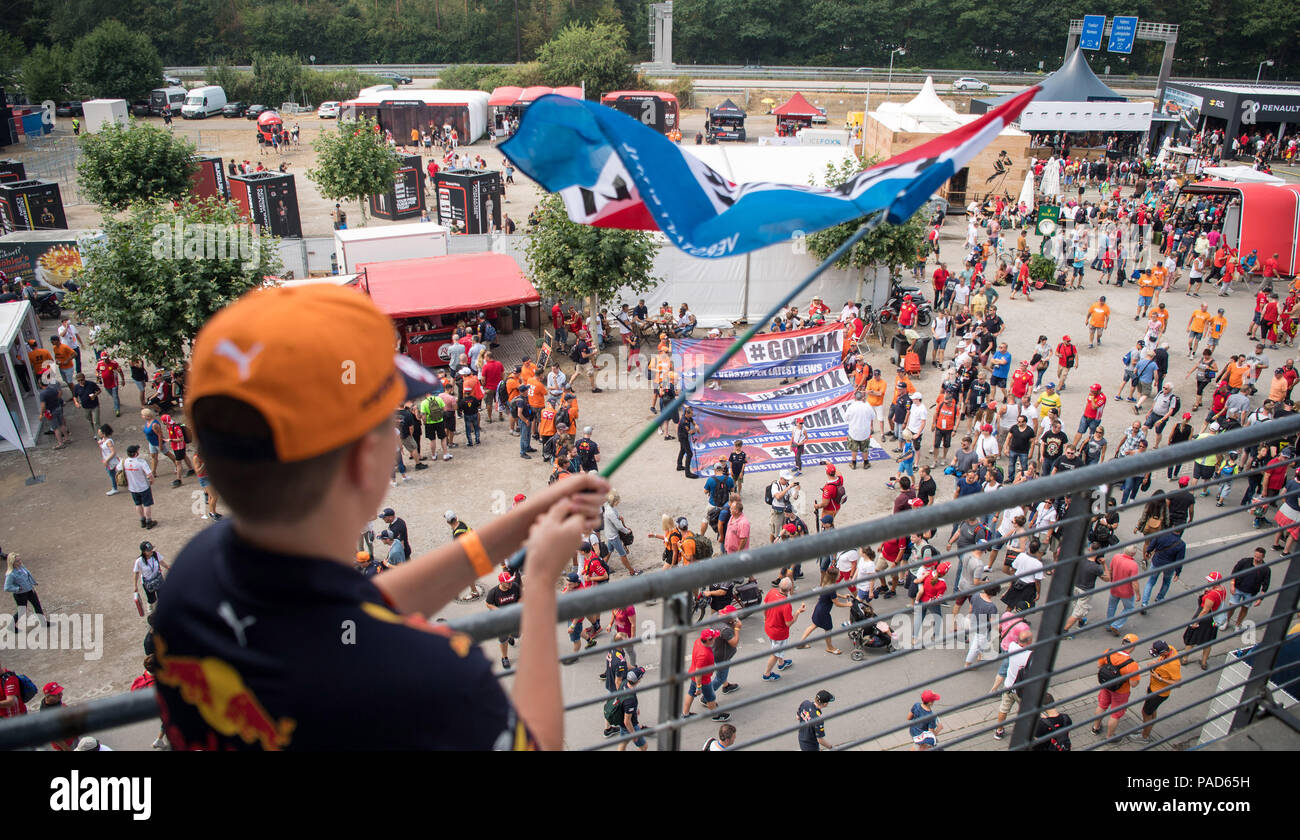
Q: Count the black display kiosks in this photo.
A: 6